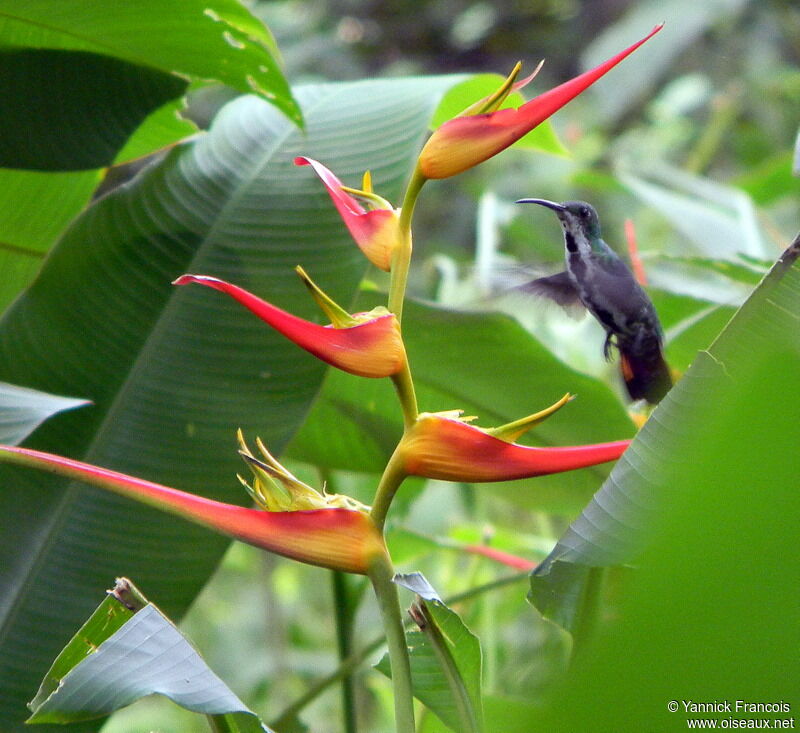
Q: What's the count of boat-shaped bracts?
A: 5